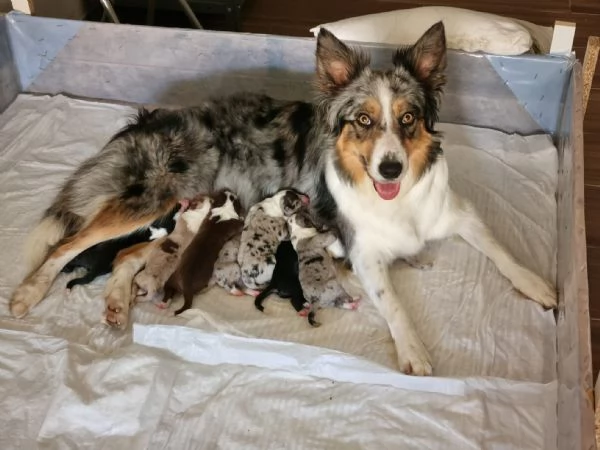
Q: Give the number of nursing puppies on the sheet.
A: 7